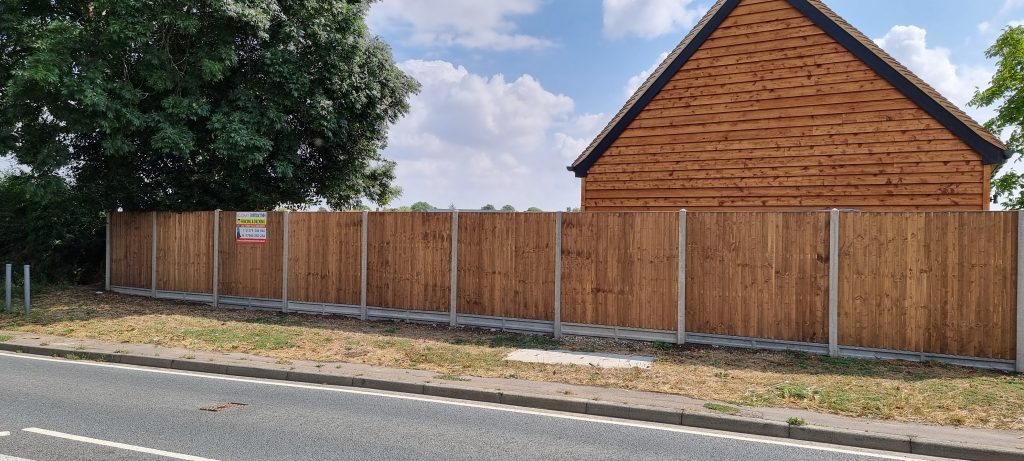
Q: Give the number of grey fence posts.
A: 10